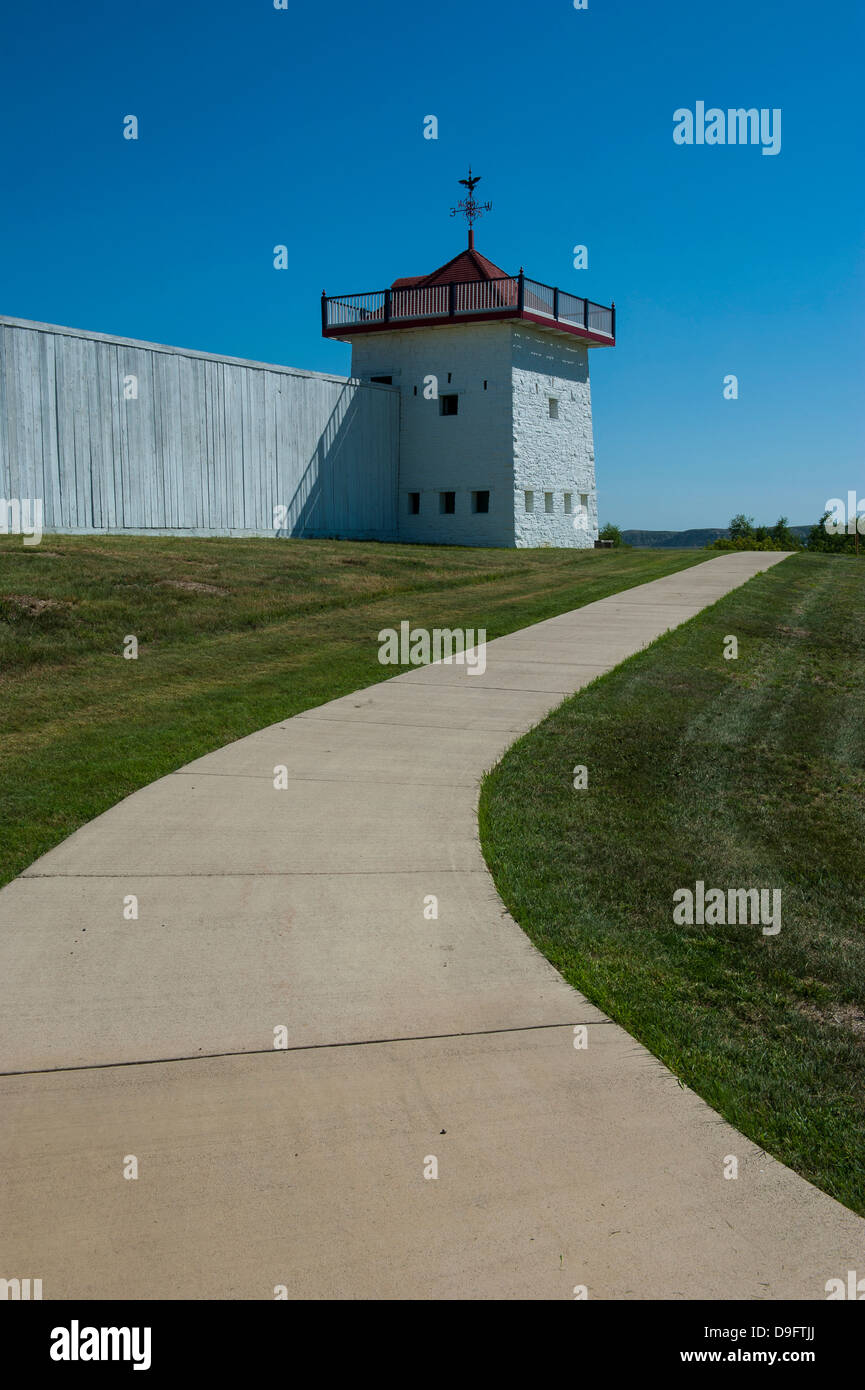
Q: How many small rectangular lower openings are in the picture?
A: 7